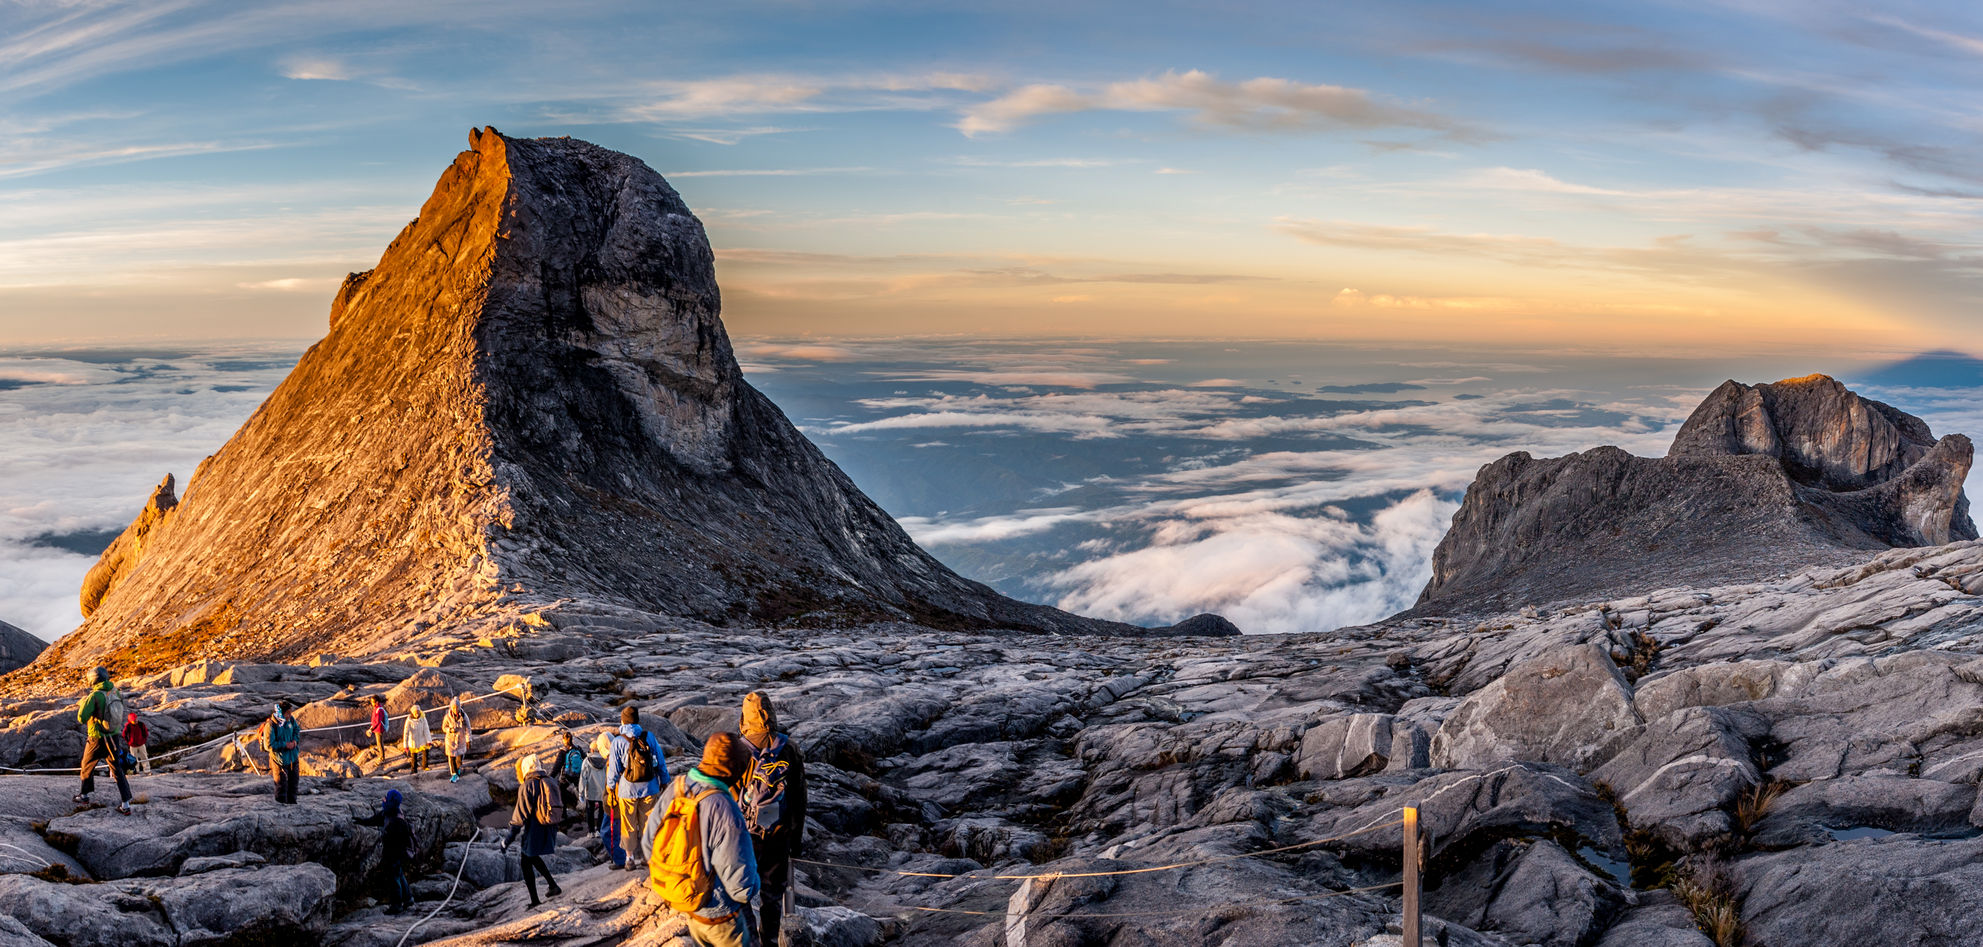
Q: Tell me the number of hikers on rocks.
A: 14